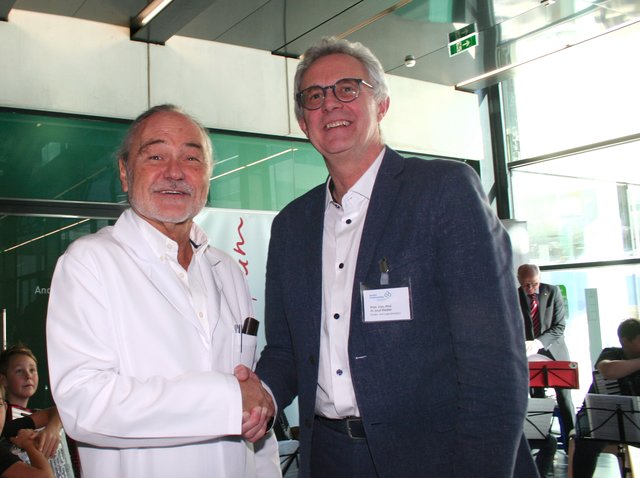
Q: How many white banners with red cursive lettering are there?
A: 1